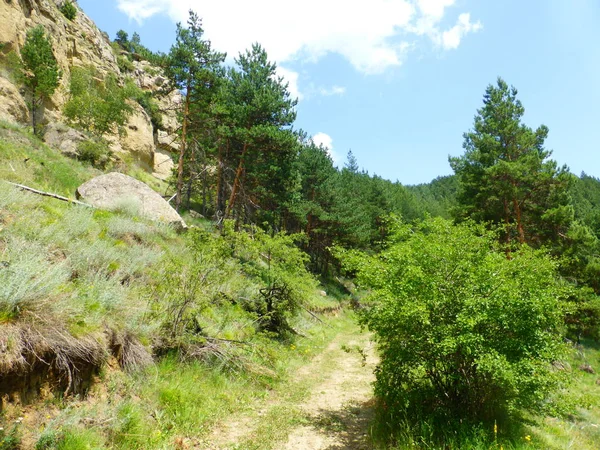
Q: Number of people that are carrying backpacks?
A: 0